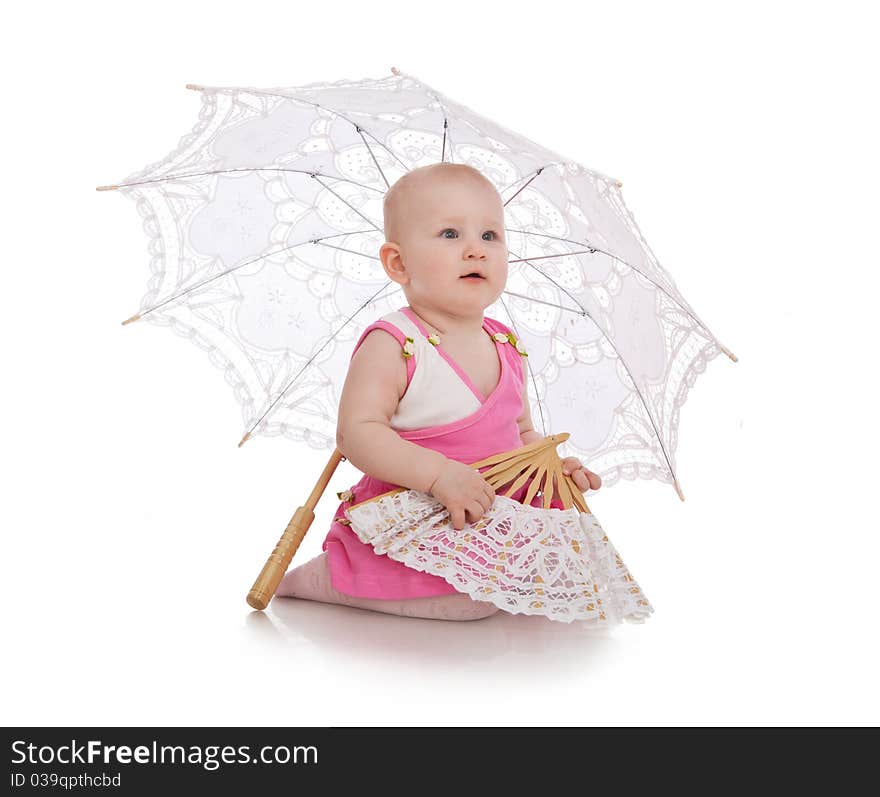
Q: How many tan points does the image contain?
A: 8